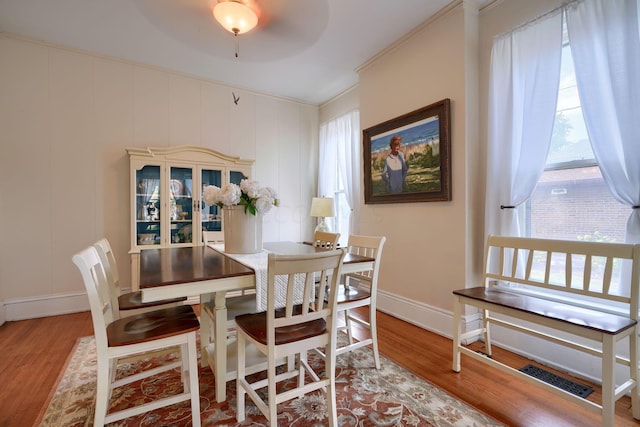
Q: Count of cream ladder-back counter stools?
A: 6